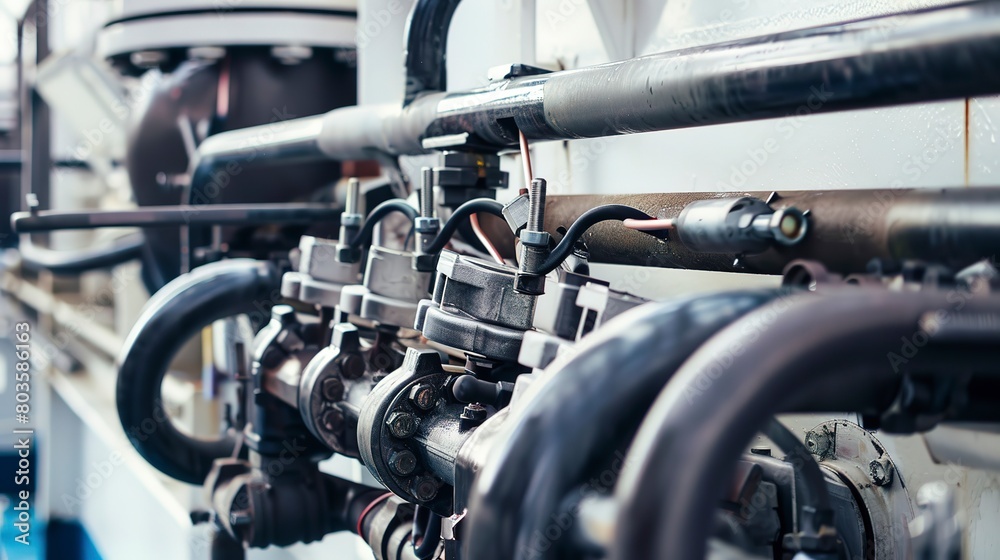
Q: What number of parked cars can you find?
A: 0